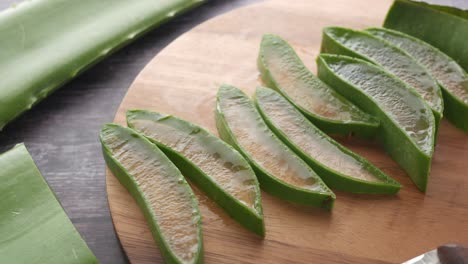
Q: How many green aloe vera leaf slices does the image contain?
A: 8